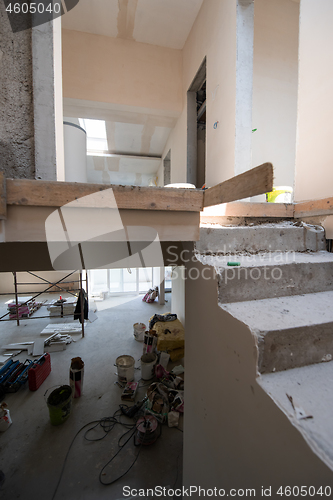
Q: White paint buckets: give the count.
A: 3